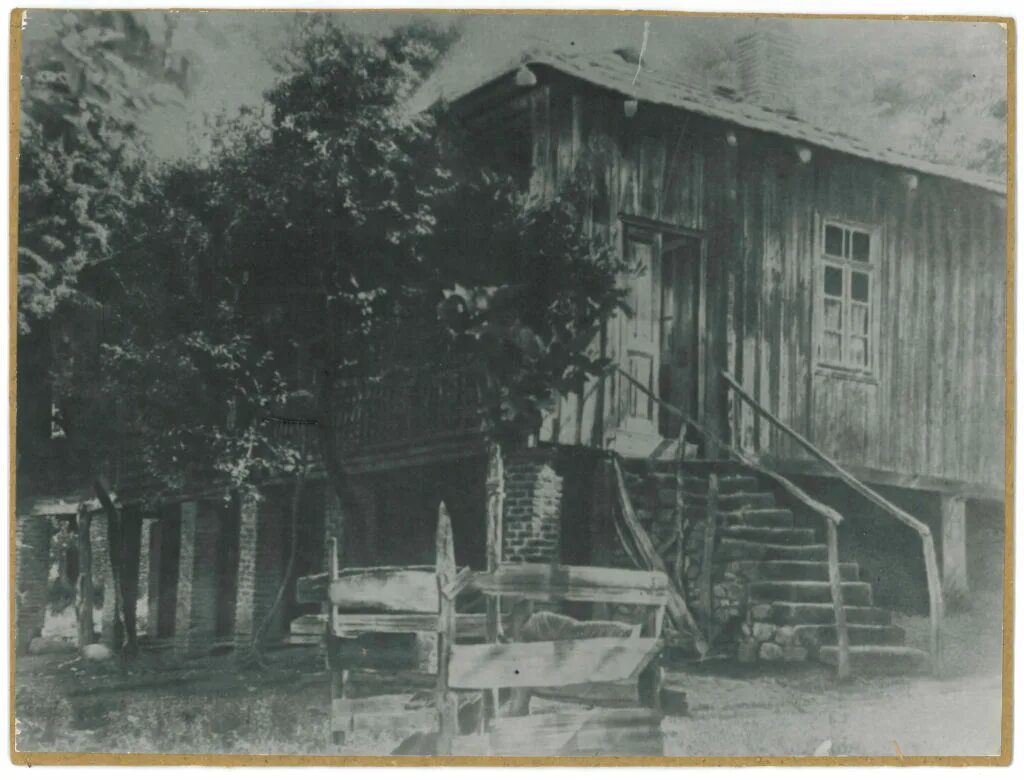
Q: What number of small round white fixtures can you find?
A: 5